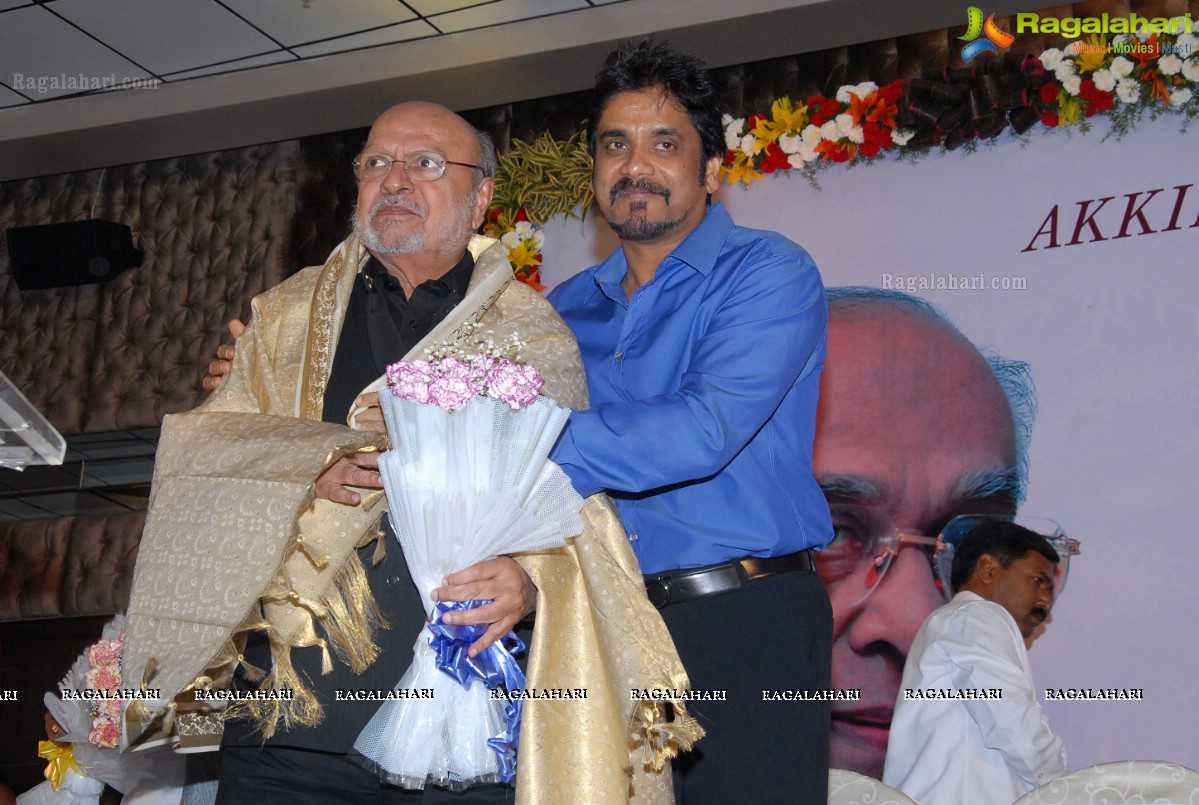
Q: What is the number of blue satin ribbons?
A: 1